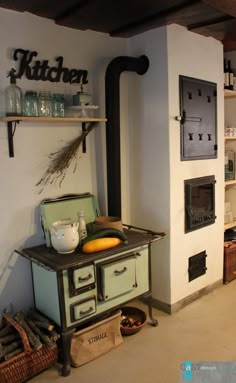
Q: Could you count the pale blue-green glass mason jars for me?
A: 3